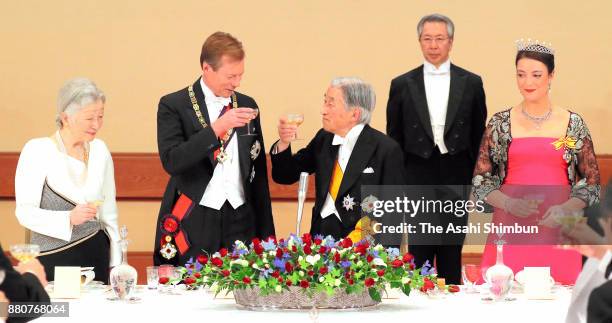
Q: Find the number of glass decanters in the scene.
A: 2